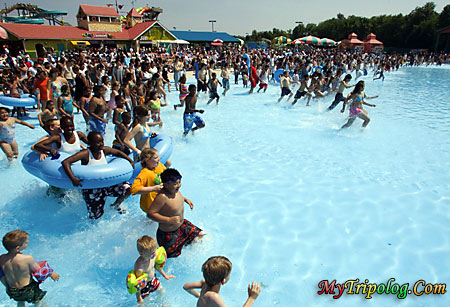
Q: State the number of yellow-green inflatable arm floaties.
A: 2